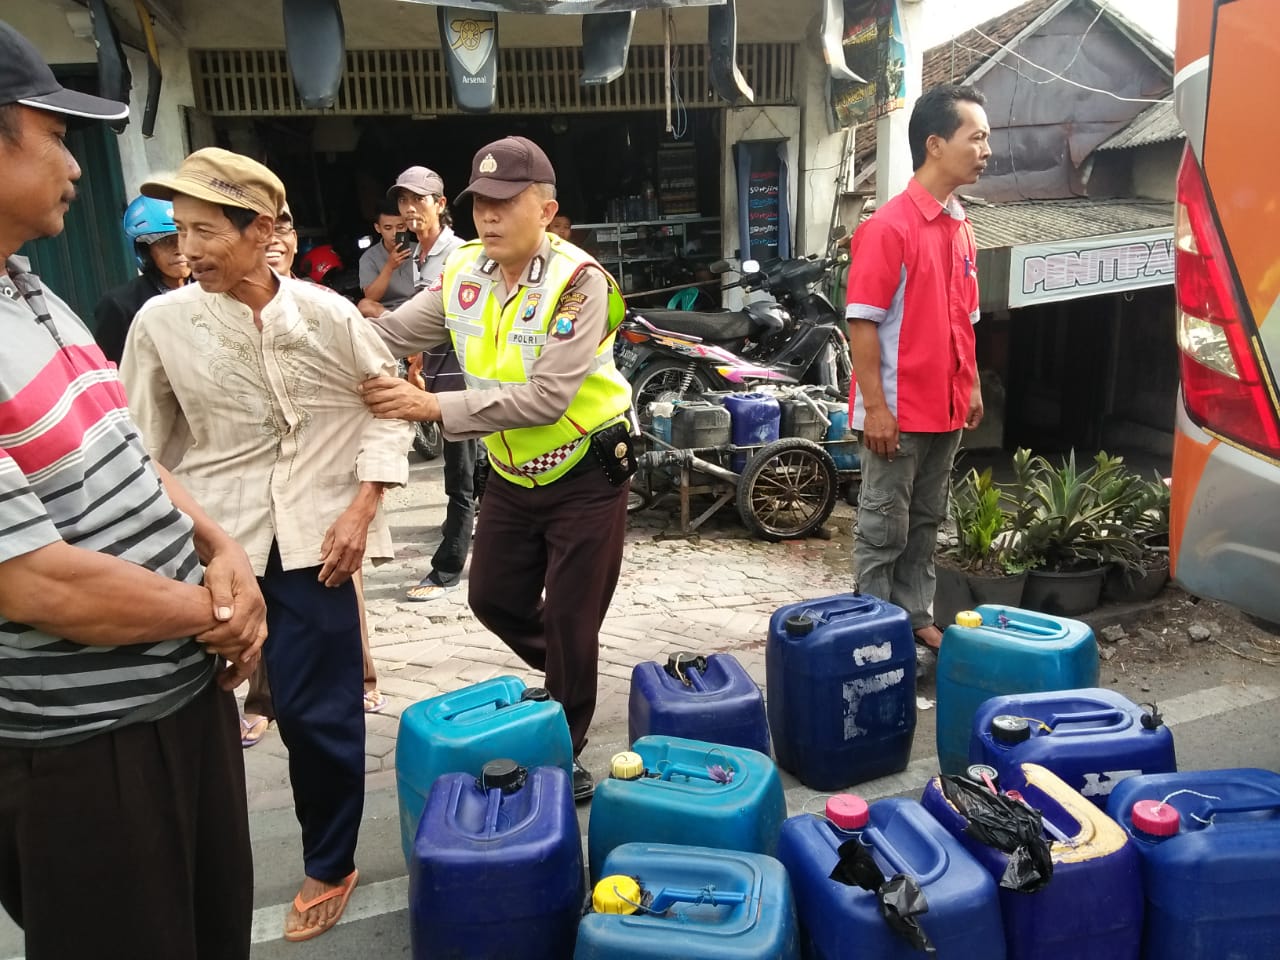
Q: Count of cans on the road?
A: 11